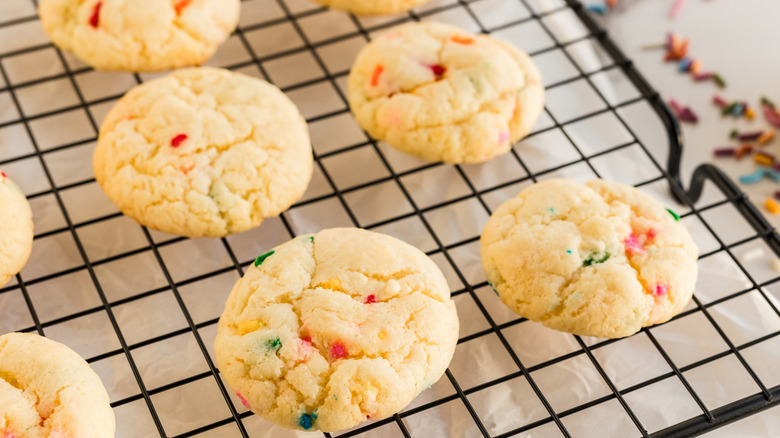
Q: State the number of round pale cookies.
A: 8